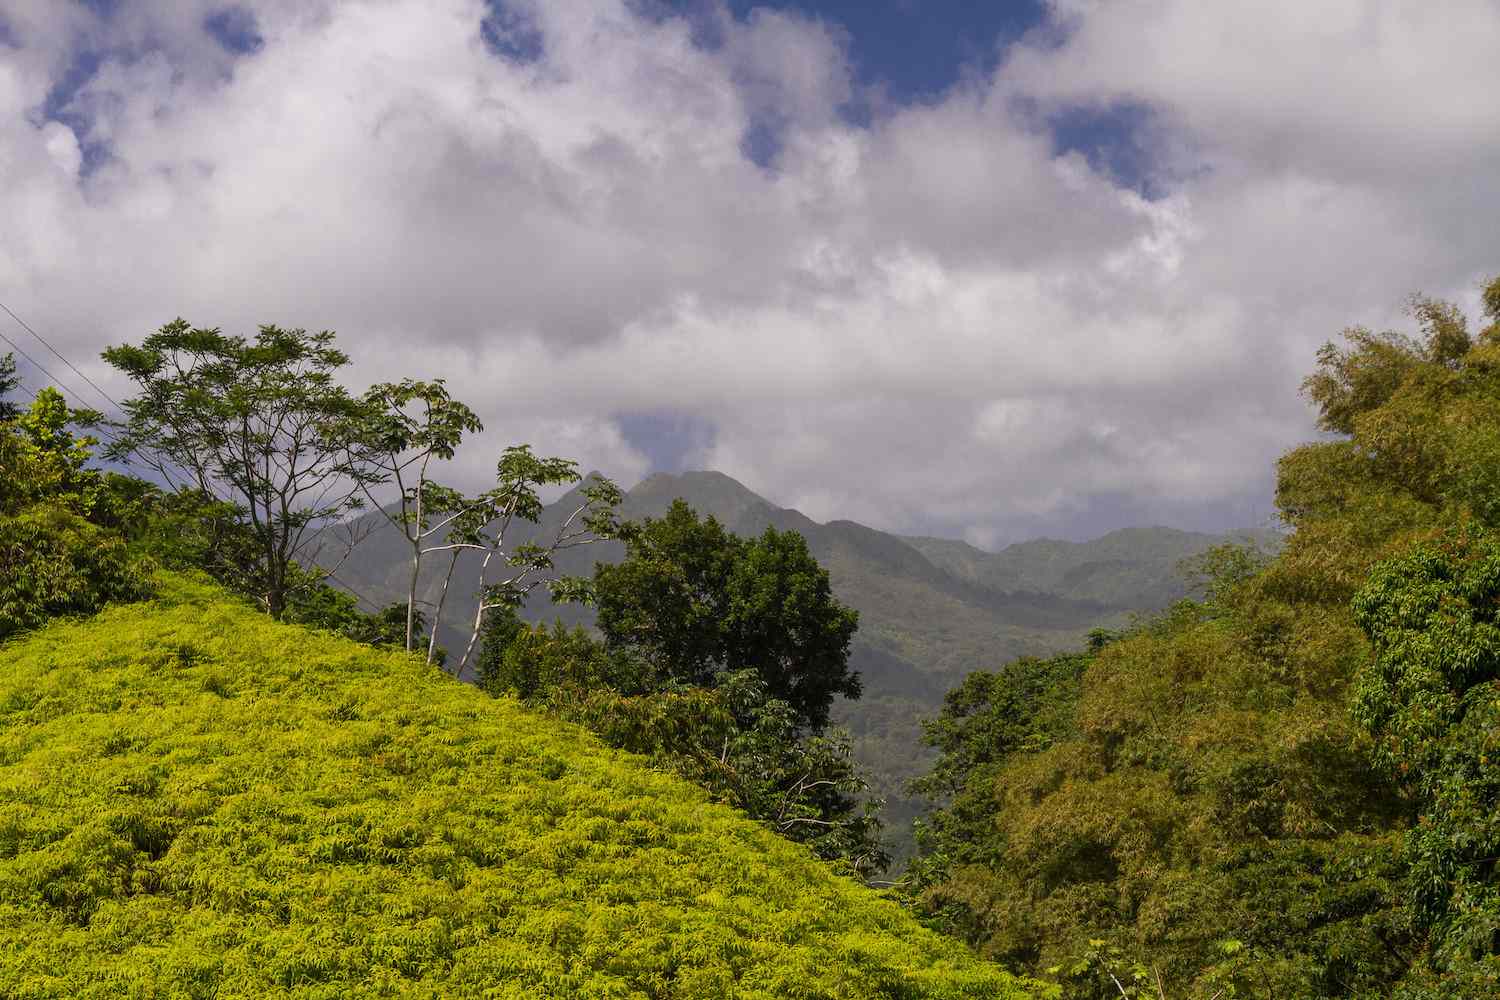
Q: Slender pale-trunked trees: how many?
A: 3